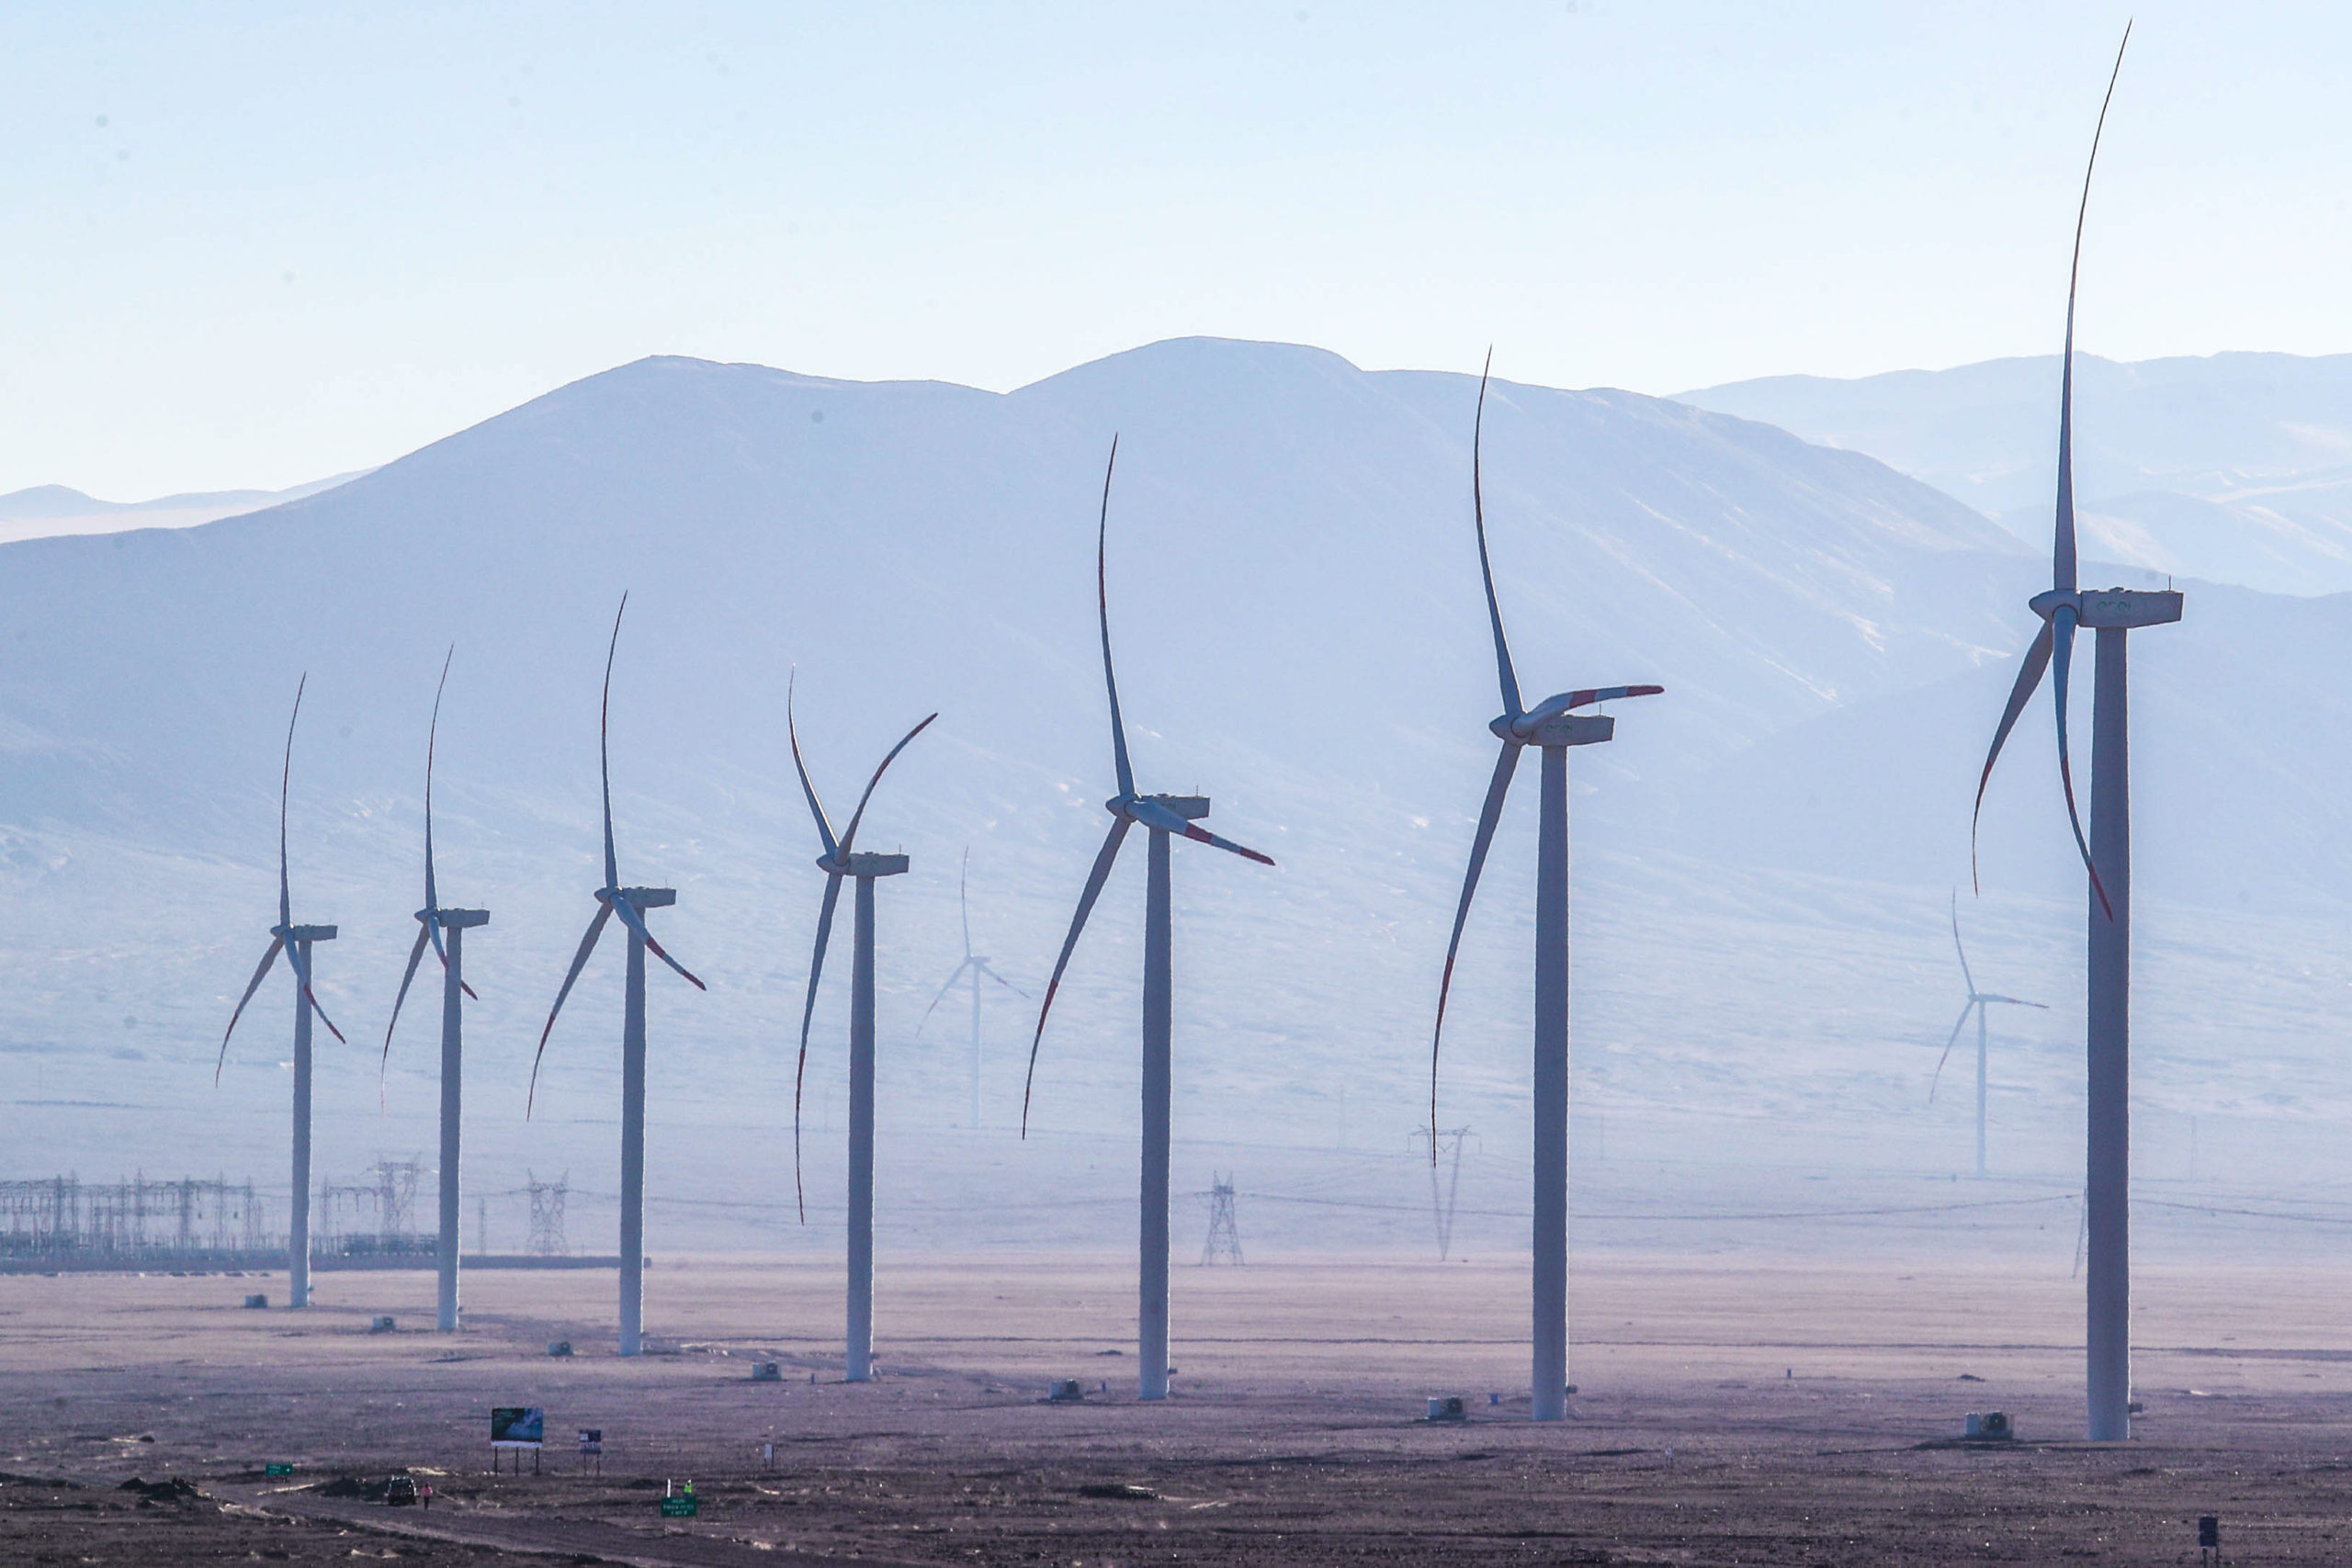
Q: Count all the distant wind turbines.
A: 2